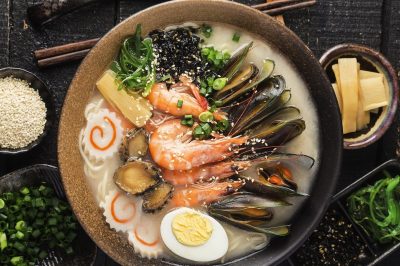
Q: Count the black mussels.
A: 5